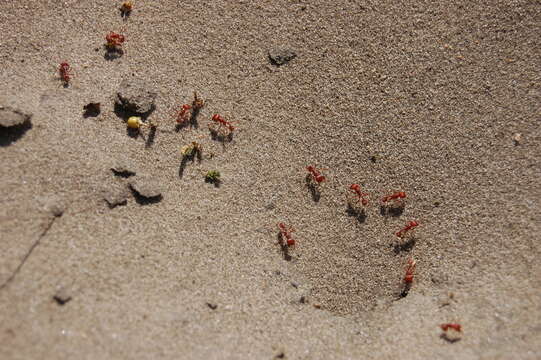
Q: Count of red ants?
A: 11